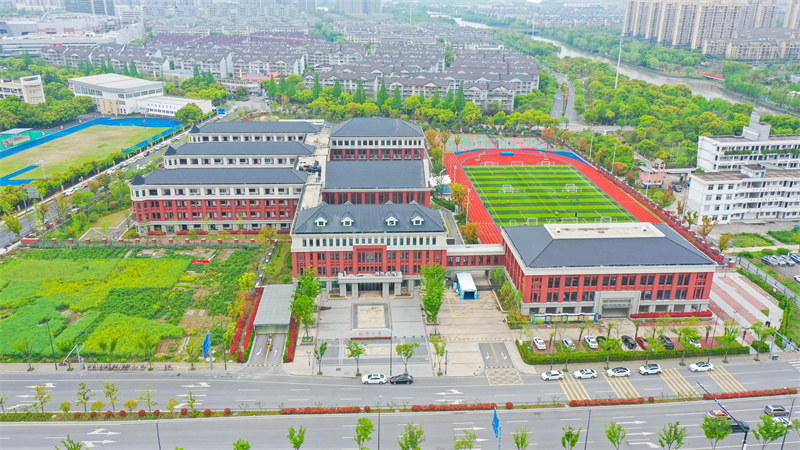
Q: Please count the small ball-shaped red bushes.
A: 12